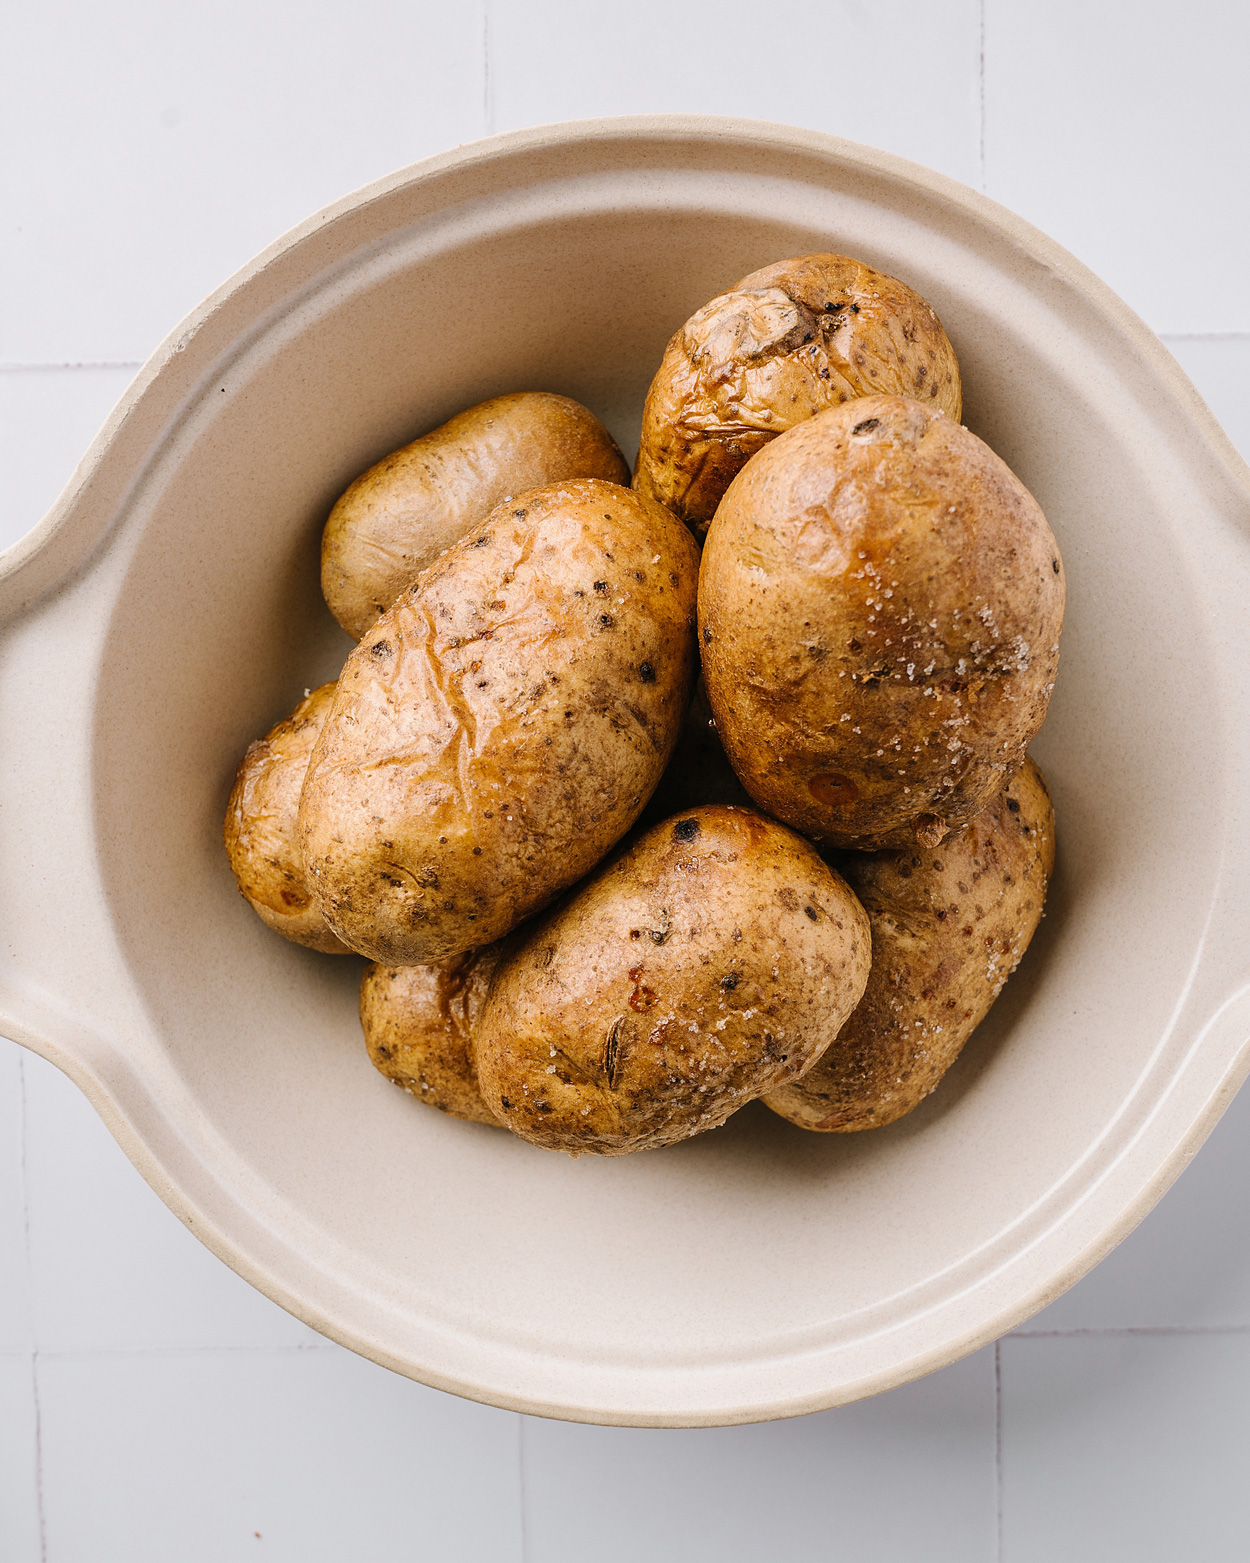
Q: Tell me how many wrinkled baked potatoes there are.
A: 8